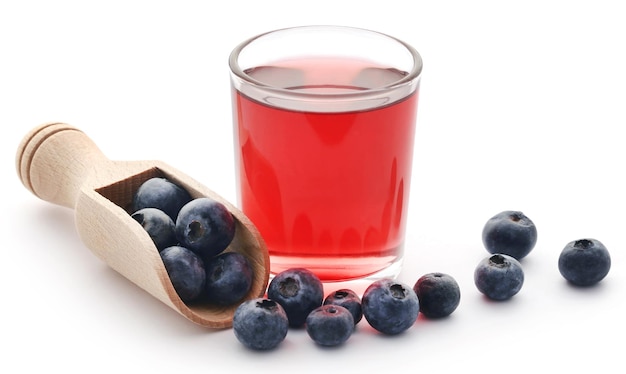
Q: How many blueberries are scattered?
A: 9